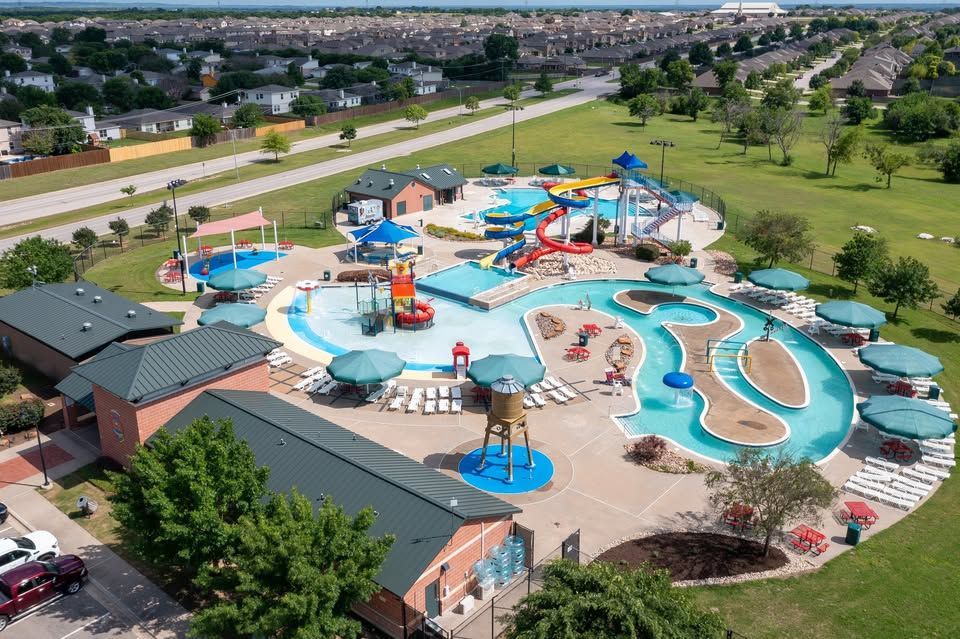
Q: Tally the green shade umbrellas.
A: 13